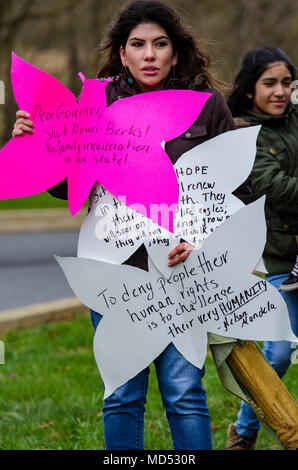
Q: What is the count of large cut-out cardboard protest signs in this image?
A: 3